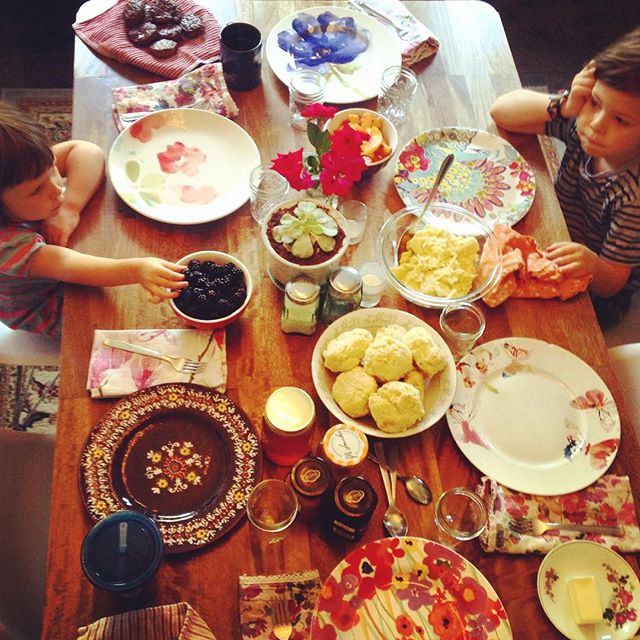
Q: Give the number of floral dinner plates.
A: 6